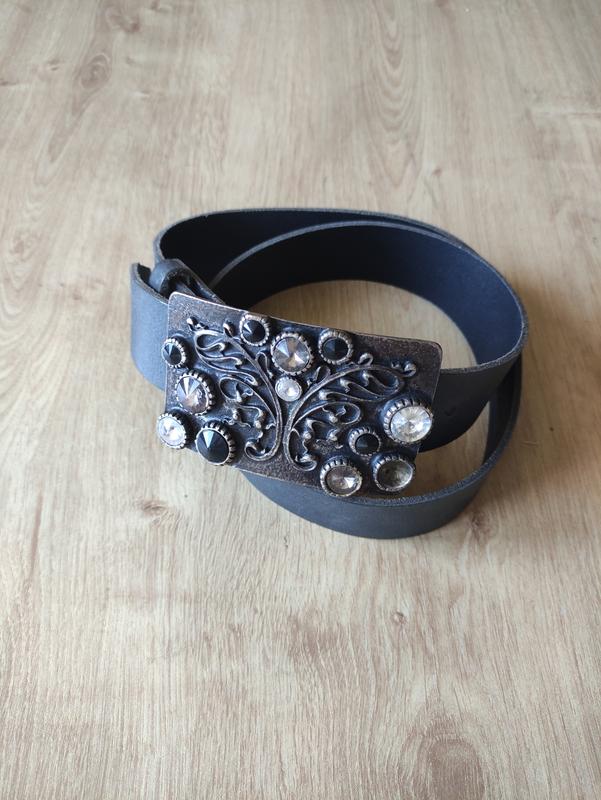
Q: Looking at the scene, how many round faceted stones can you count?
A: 12